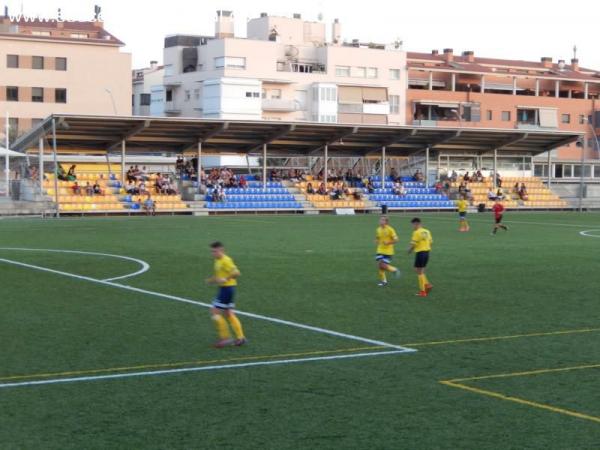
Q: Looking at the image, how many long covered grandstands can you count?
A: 1